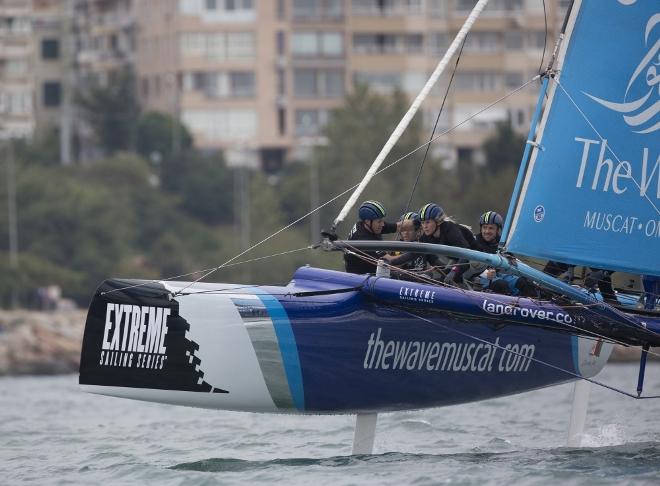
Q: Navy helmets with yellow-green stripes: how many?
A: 4